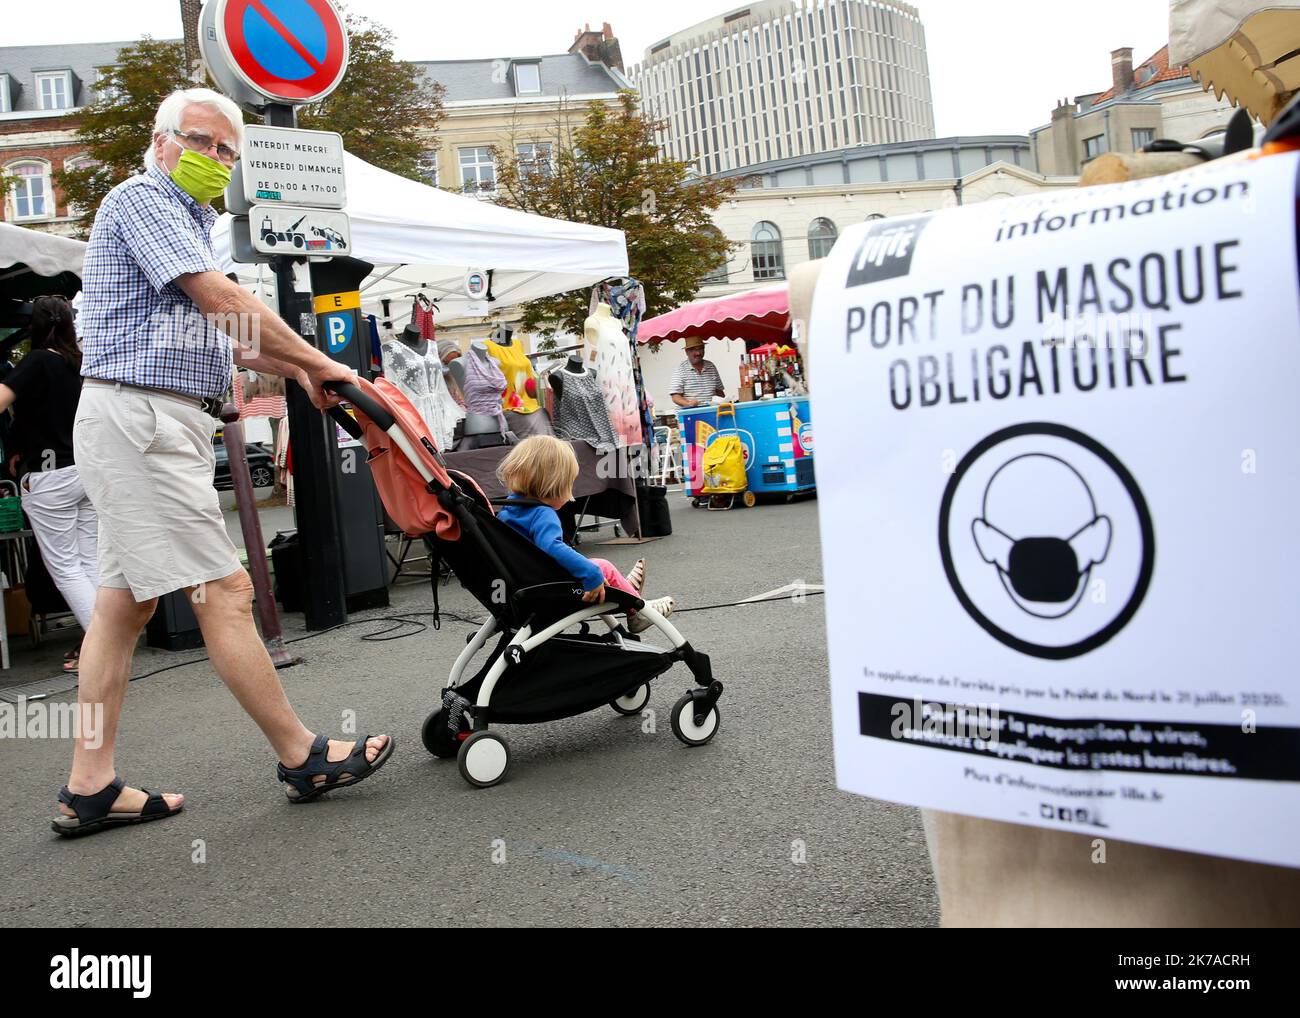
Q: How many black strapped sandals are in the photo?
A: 2